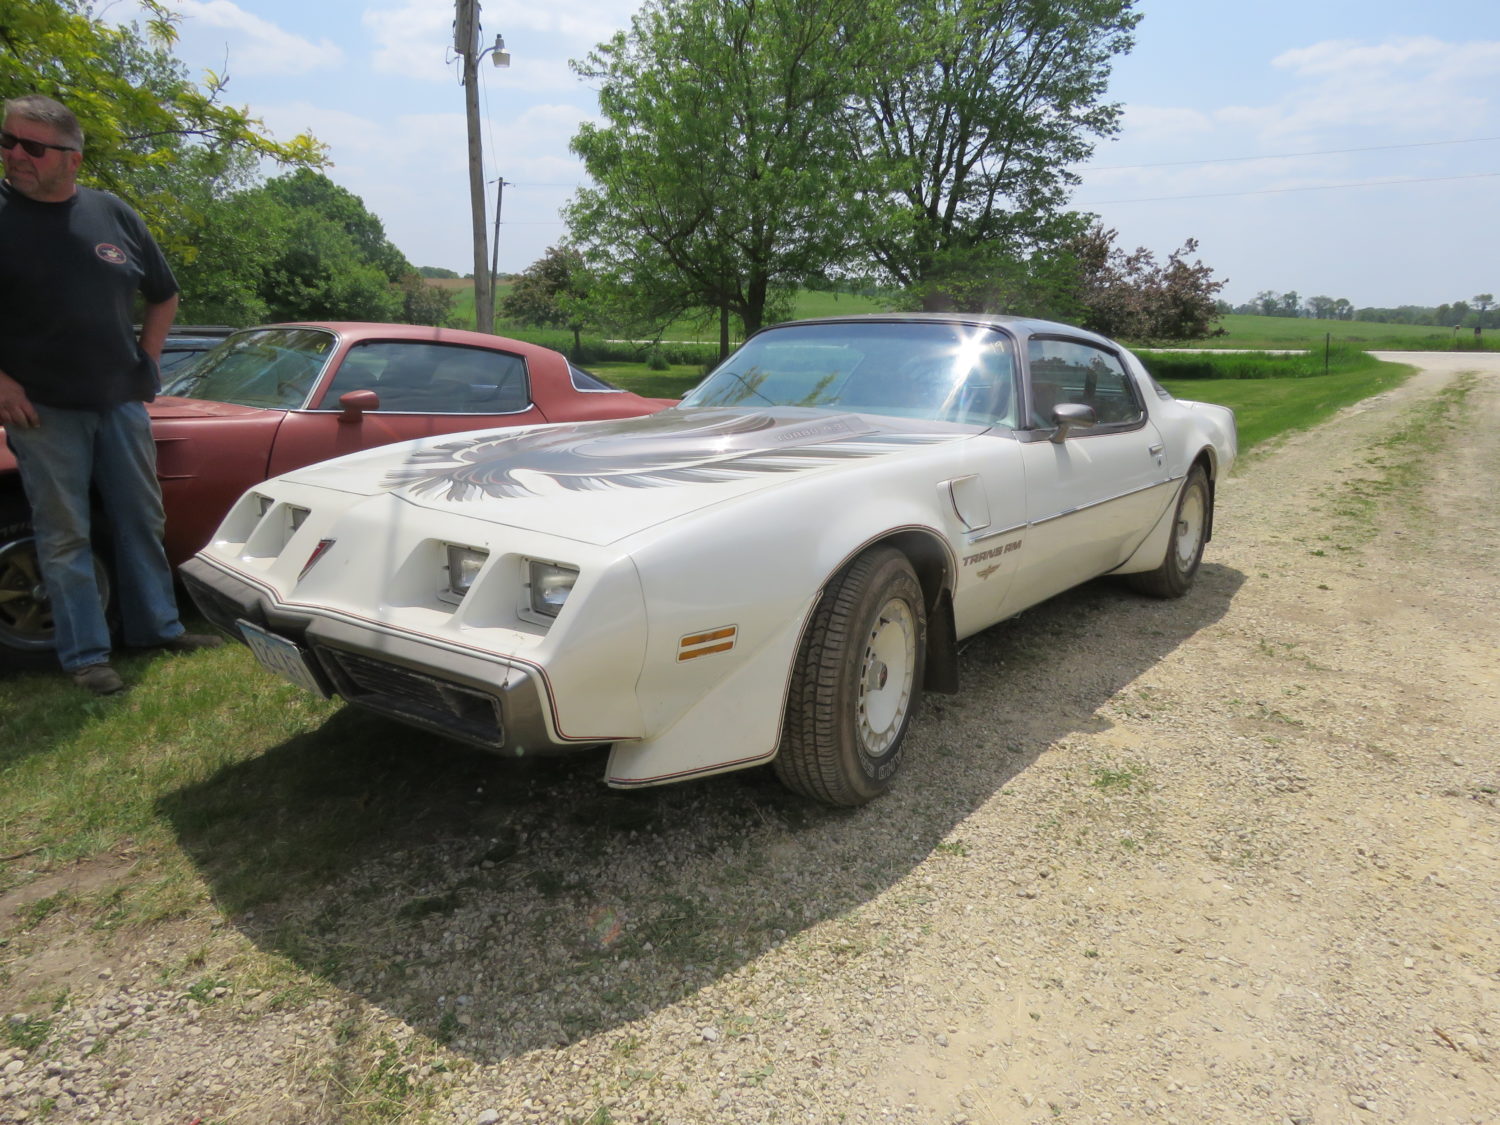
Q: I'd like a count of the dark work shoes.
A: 2